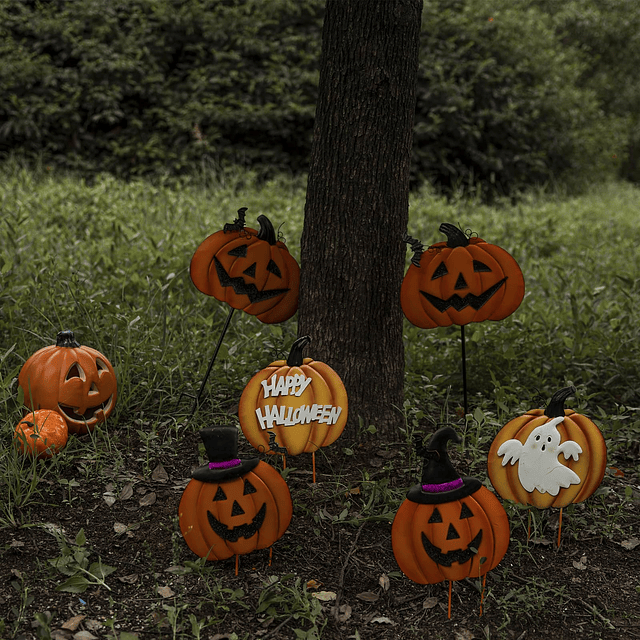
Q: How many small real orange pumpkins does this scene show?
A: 1